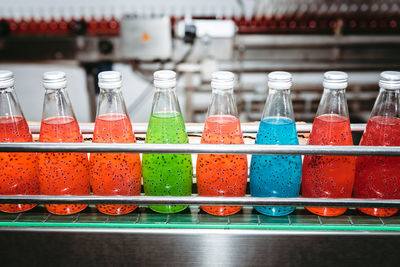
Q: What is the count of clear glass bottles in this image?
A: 8